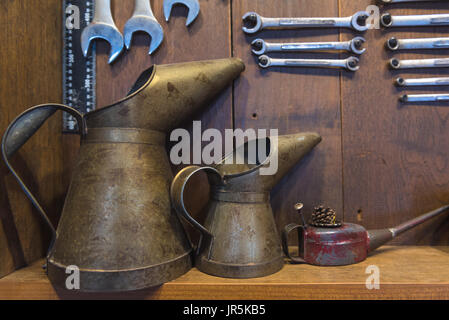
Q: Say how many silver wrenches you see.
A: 12